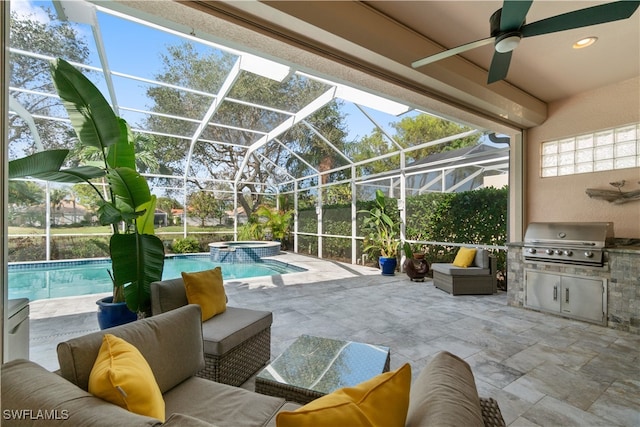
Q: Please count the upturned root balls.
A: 0